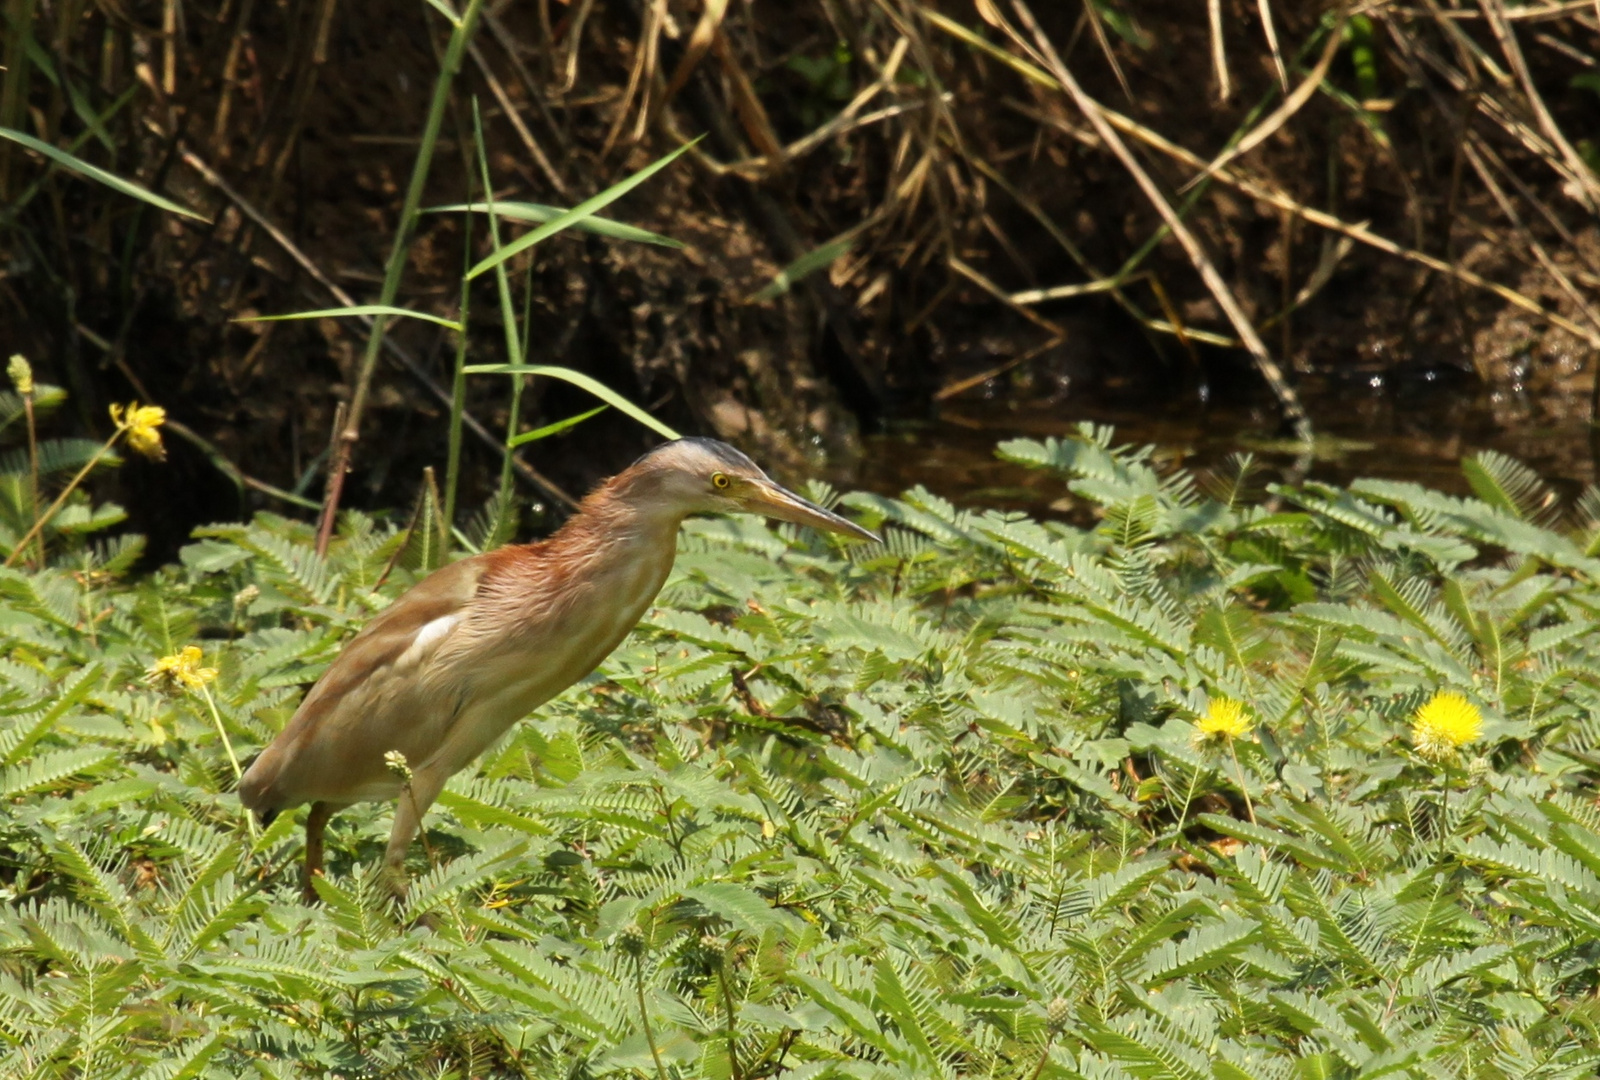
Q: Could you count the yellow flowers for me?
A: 4